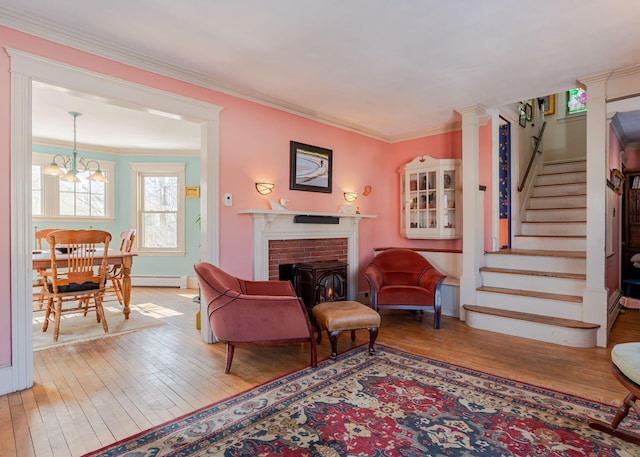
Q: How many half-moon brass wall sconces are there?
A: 2